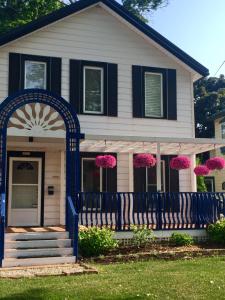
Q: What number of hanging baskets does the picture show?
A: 5